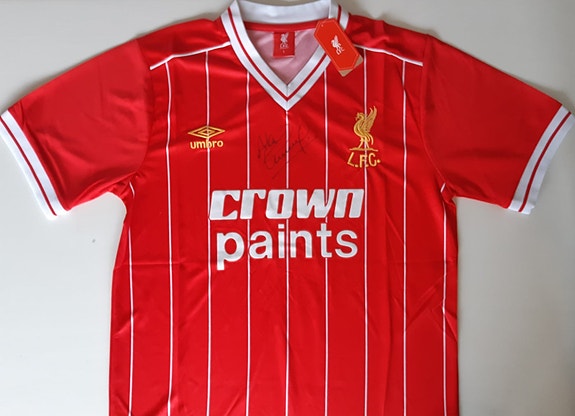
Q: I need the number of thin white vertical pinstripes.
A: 9